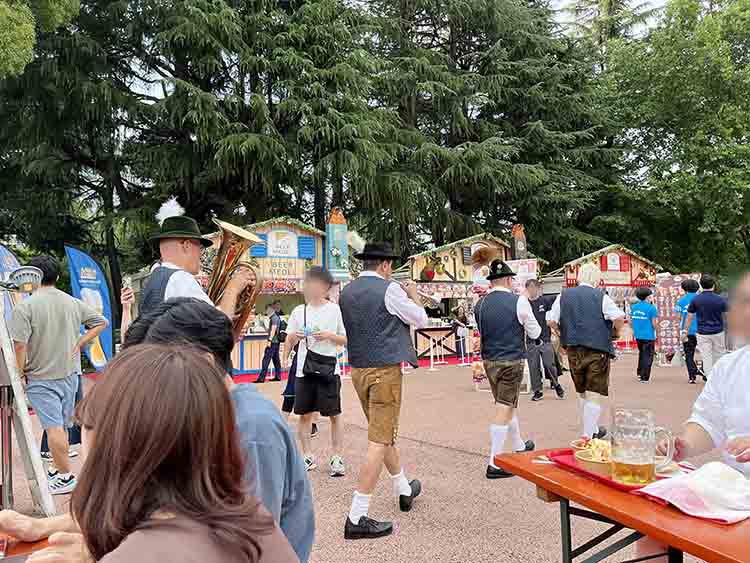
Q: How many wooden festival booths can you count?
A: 3